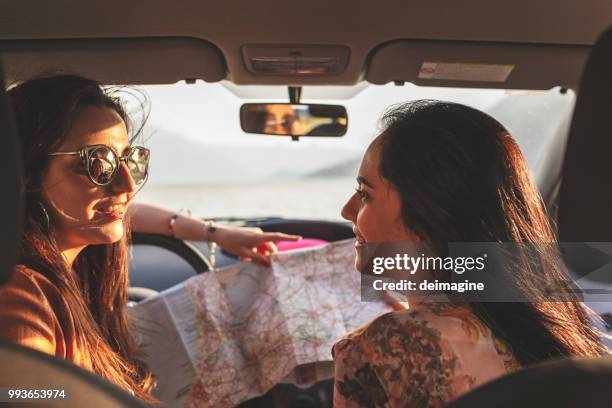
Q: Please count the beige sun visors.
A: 2